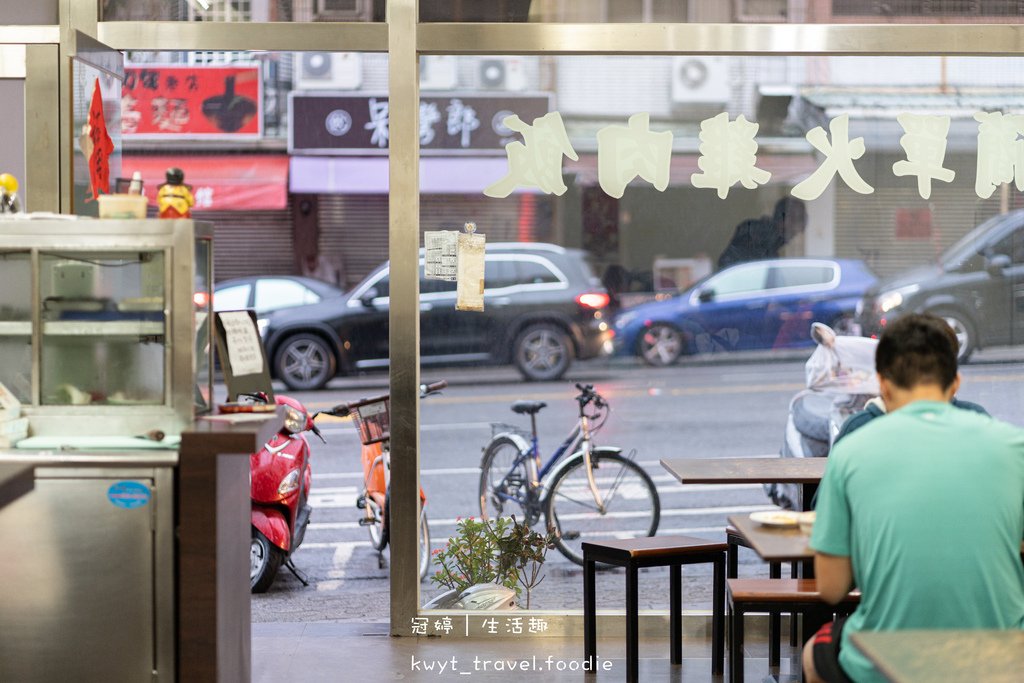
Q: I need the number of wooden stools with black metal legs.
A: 3